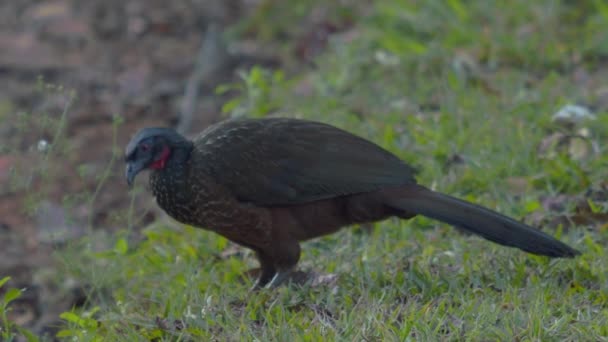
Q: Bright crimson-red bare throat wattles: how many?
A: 1